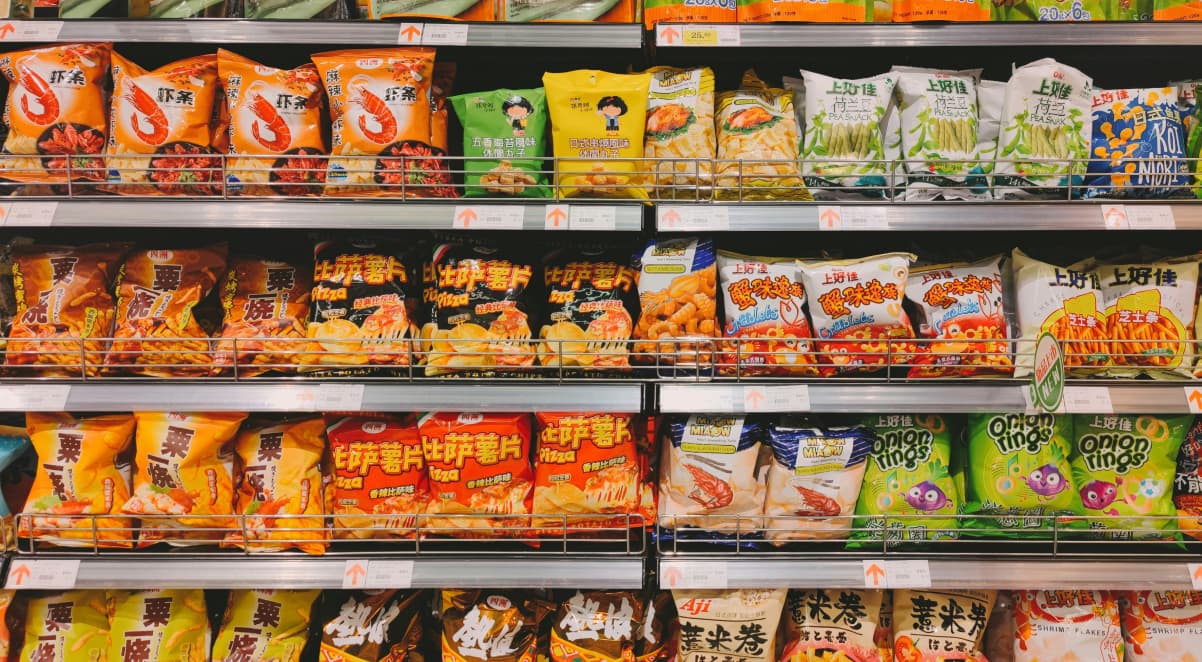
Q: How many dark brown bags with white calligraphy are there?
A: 3